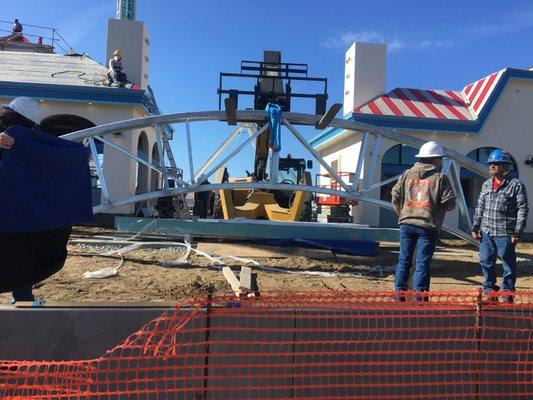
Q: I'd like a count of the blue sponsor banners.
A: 0